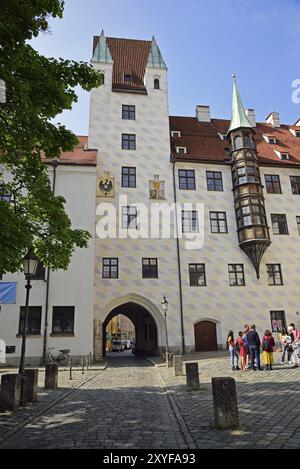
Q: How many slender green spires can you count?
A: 3